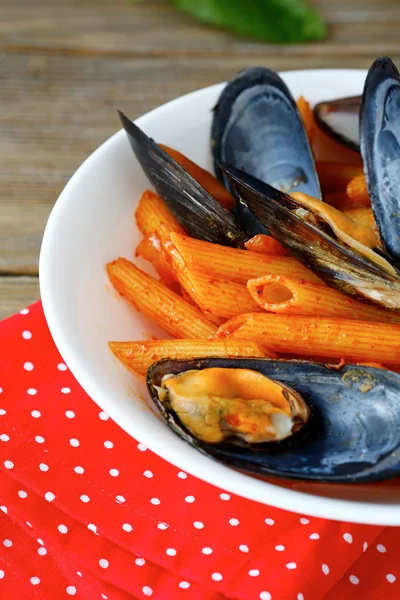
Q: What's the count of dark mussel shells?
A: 6